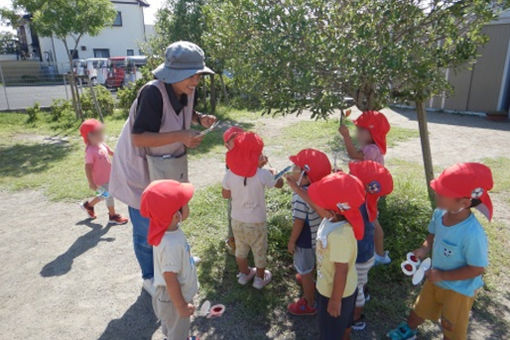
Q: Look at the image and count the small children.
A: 9